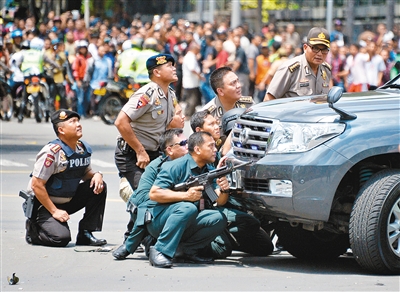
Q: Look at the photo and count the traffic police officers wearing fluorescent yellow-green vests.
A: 3